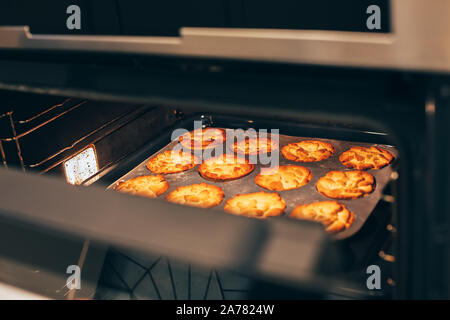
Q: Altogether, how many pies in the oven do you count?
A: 12